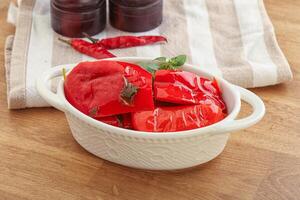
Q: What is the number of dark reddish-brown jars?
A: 2